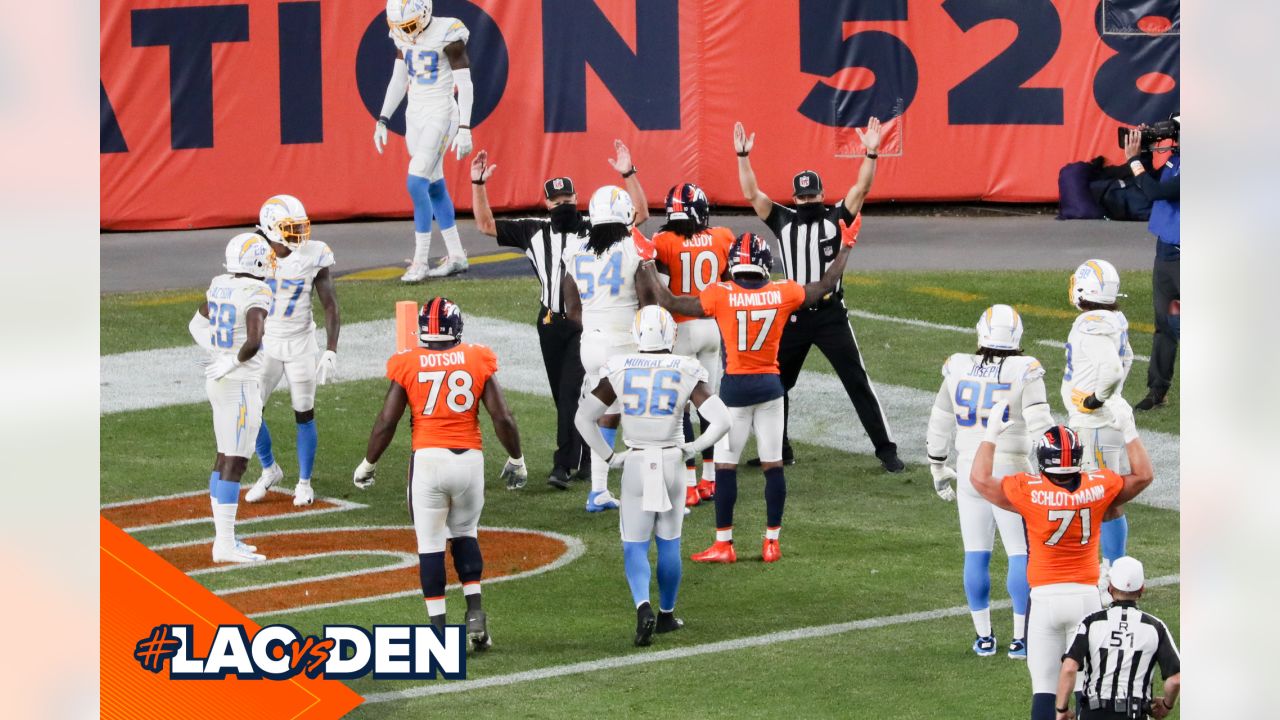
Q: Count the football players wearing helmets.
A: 11